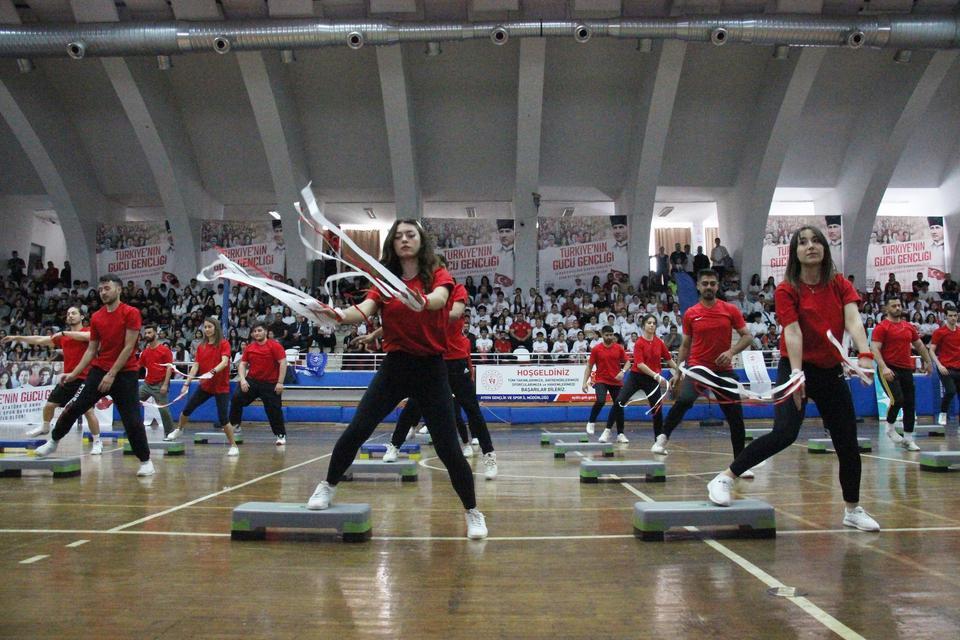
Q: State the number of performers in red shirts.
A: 13